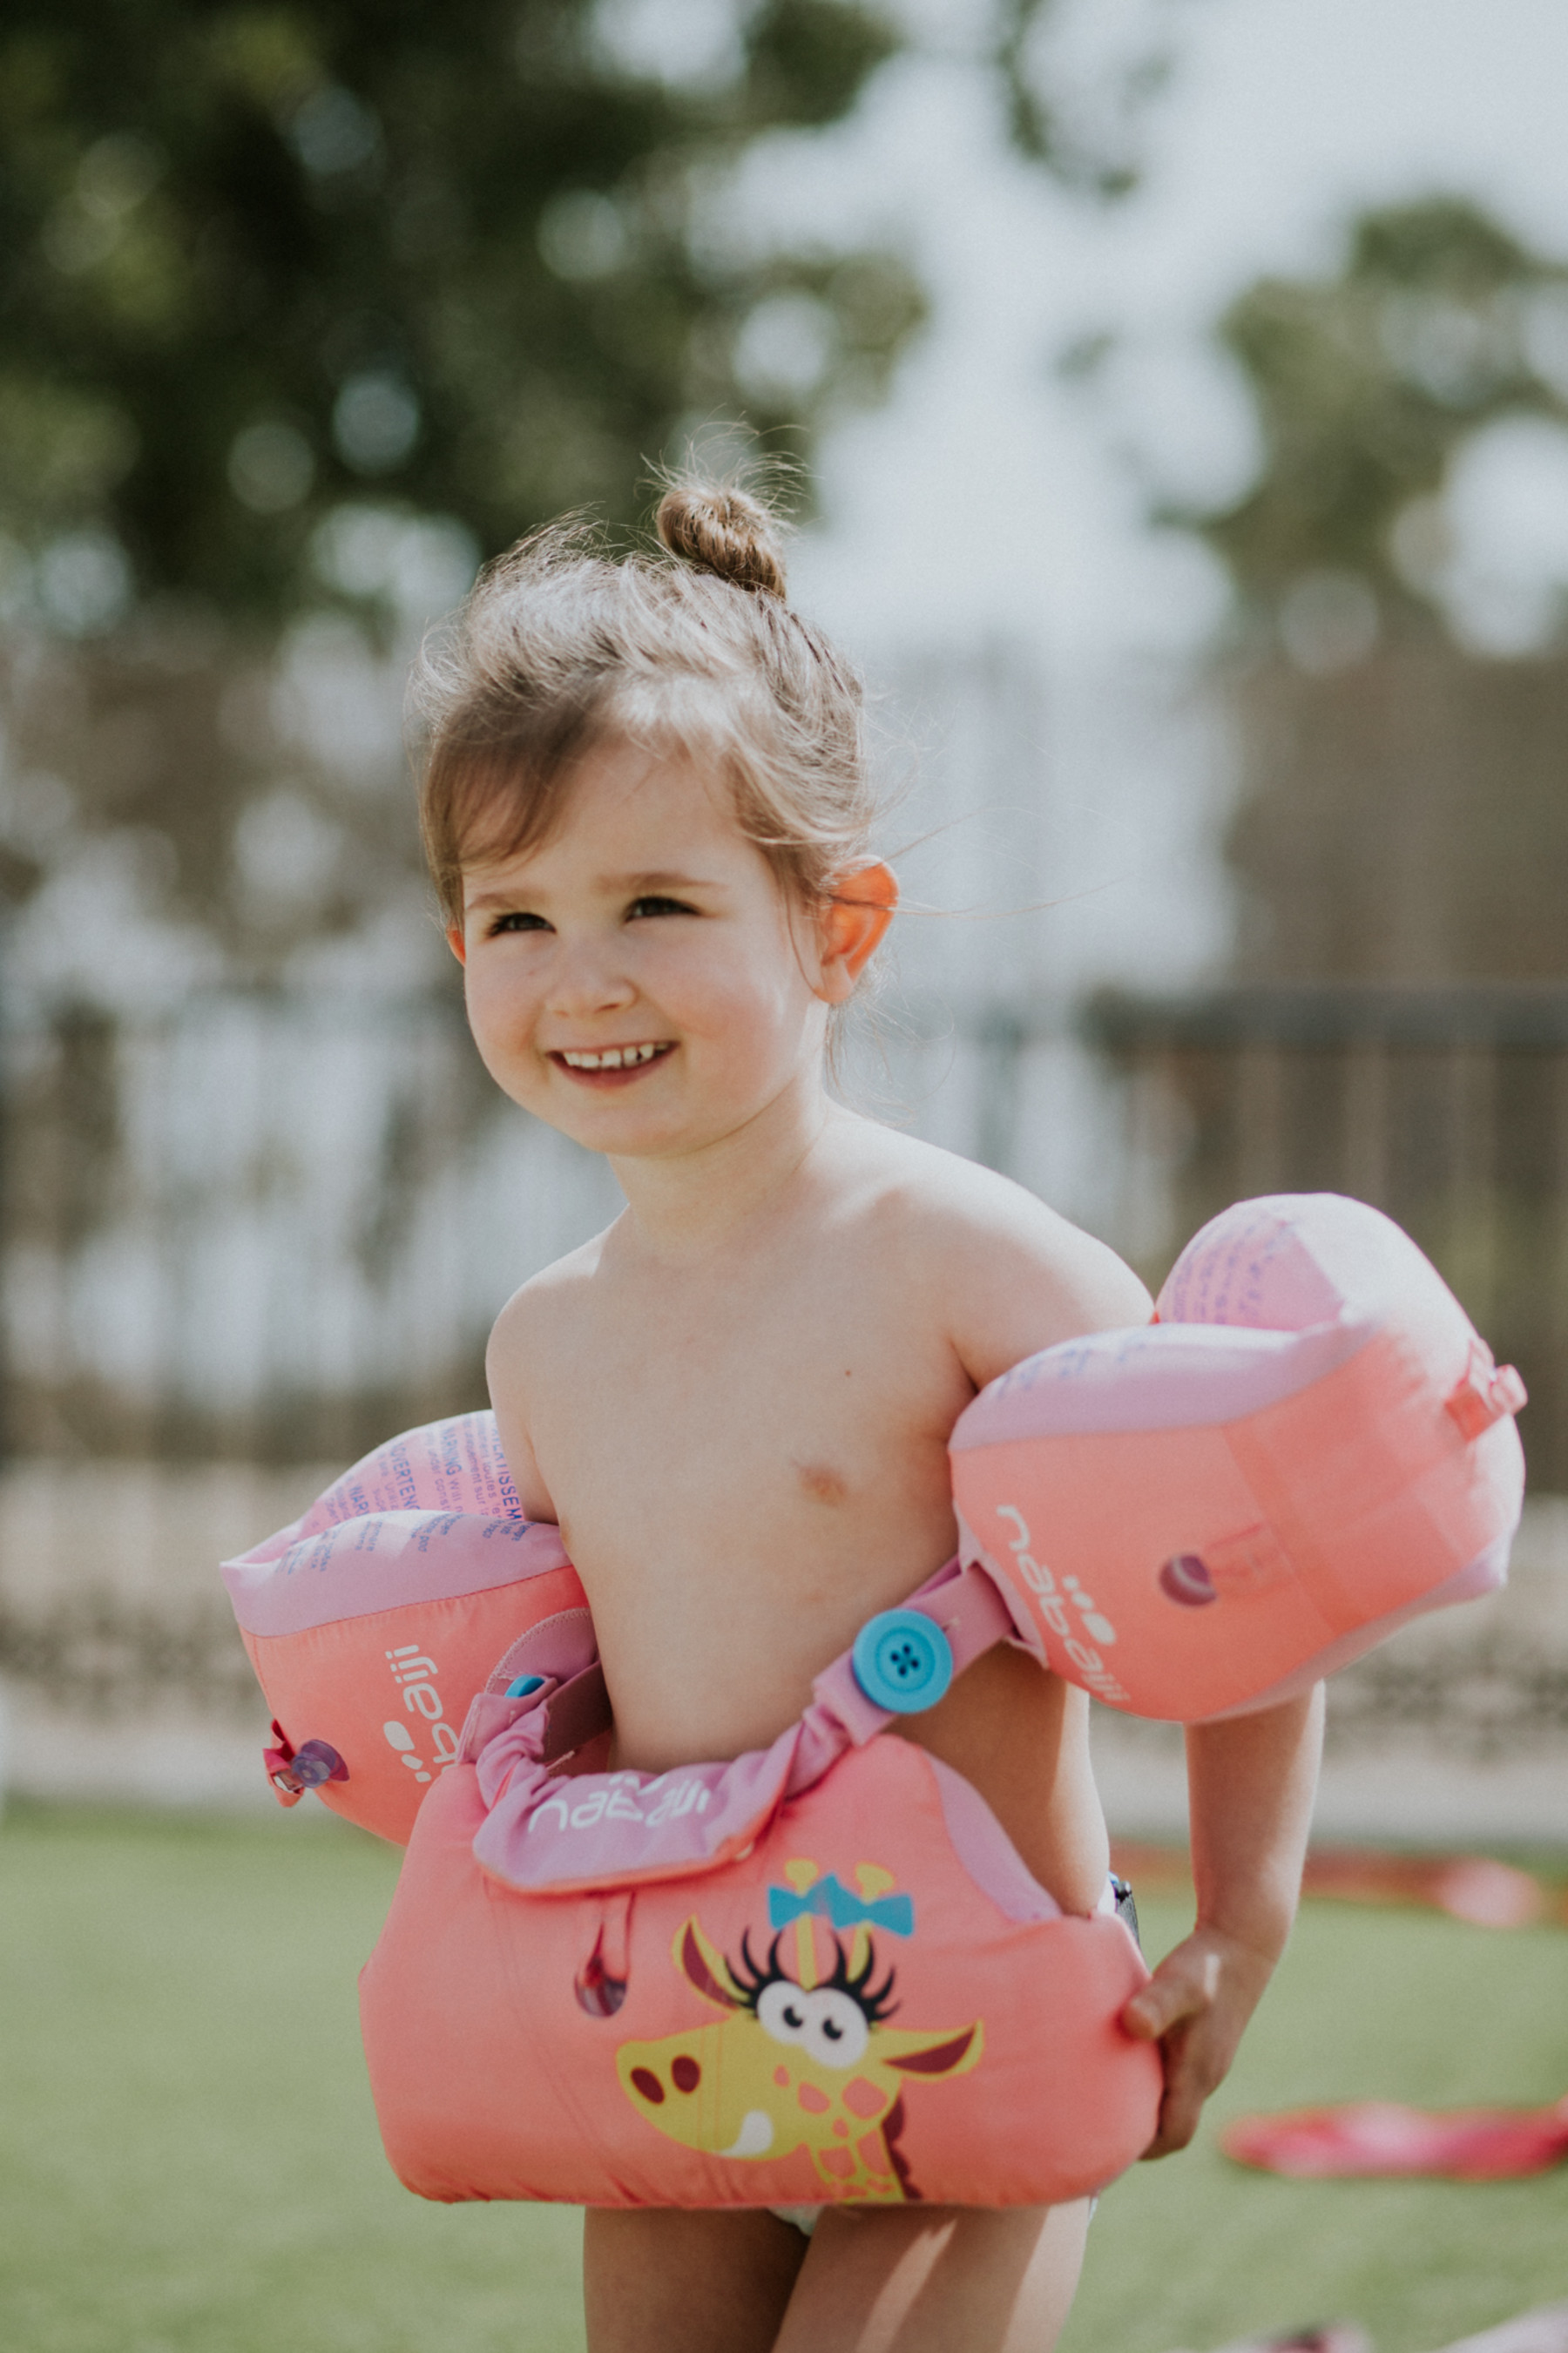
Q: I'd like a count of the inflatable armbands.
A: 2